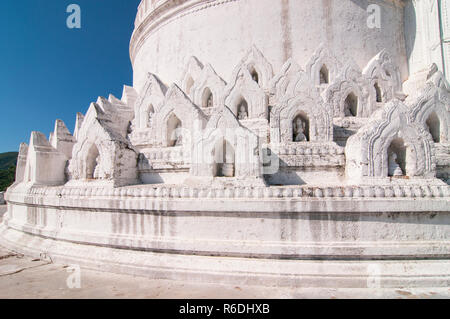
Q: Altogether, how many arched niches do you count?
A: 14